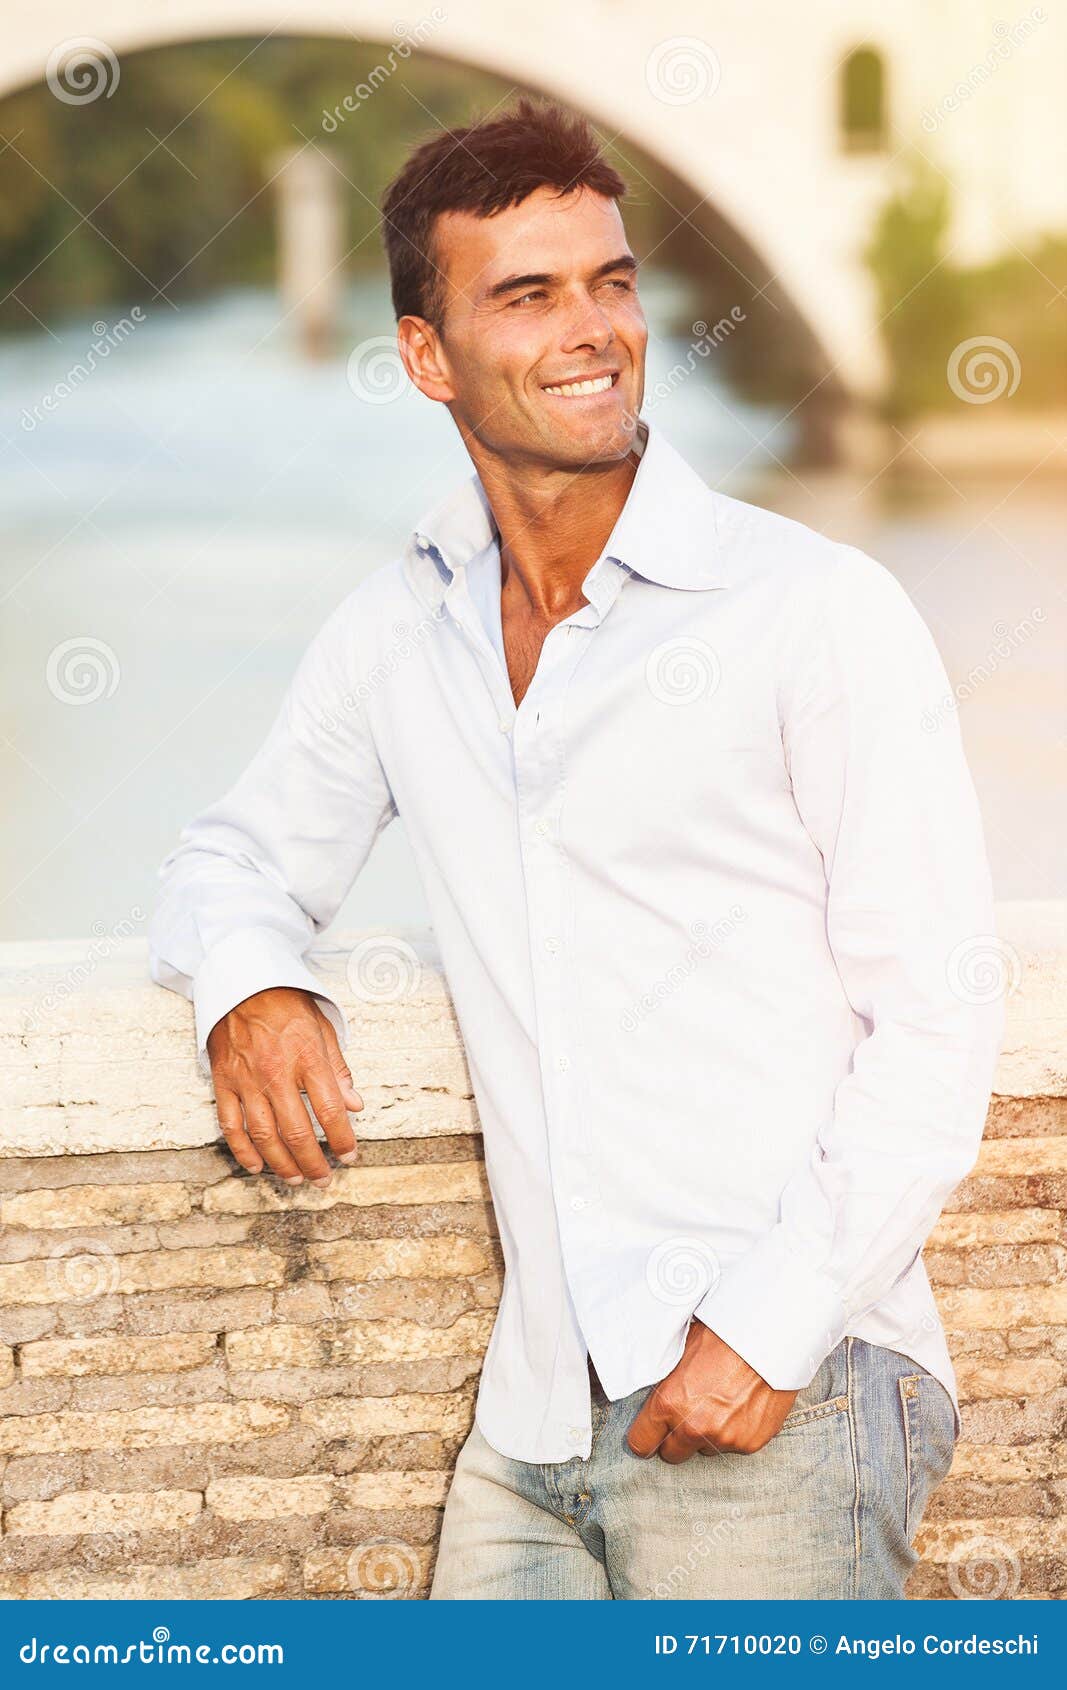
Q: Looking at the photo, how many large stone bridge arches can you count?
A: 1